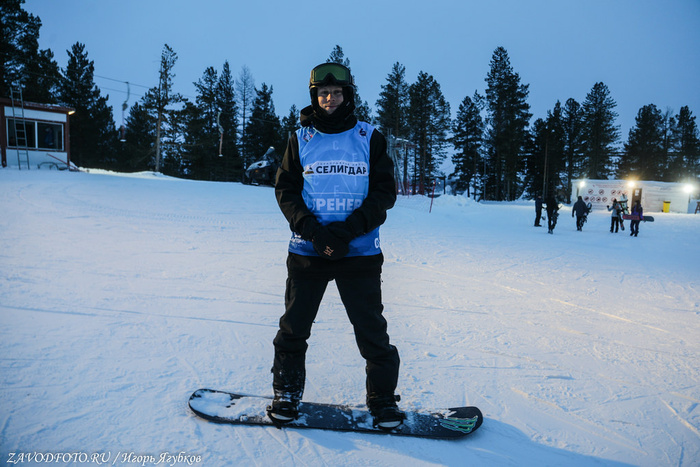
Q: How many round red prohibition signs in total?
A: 10